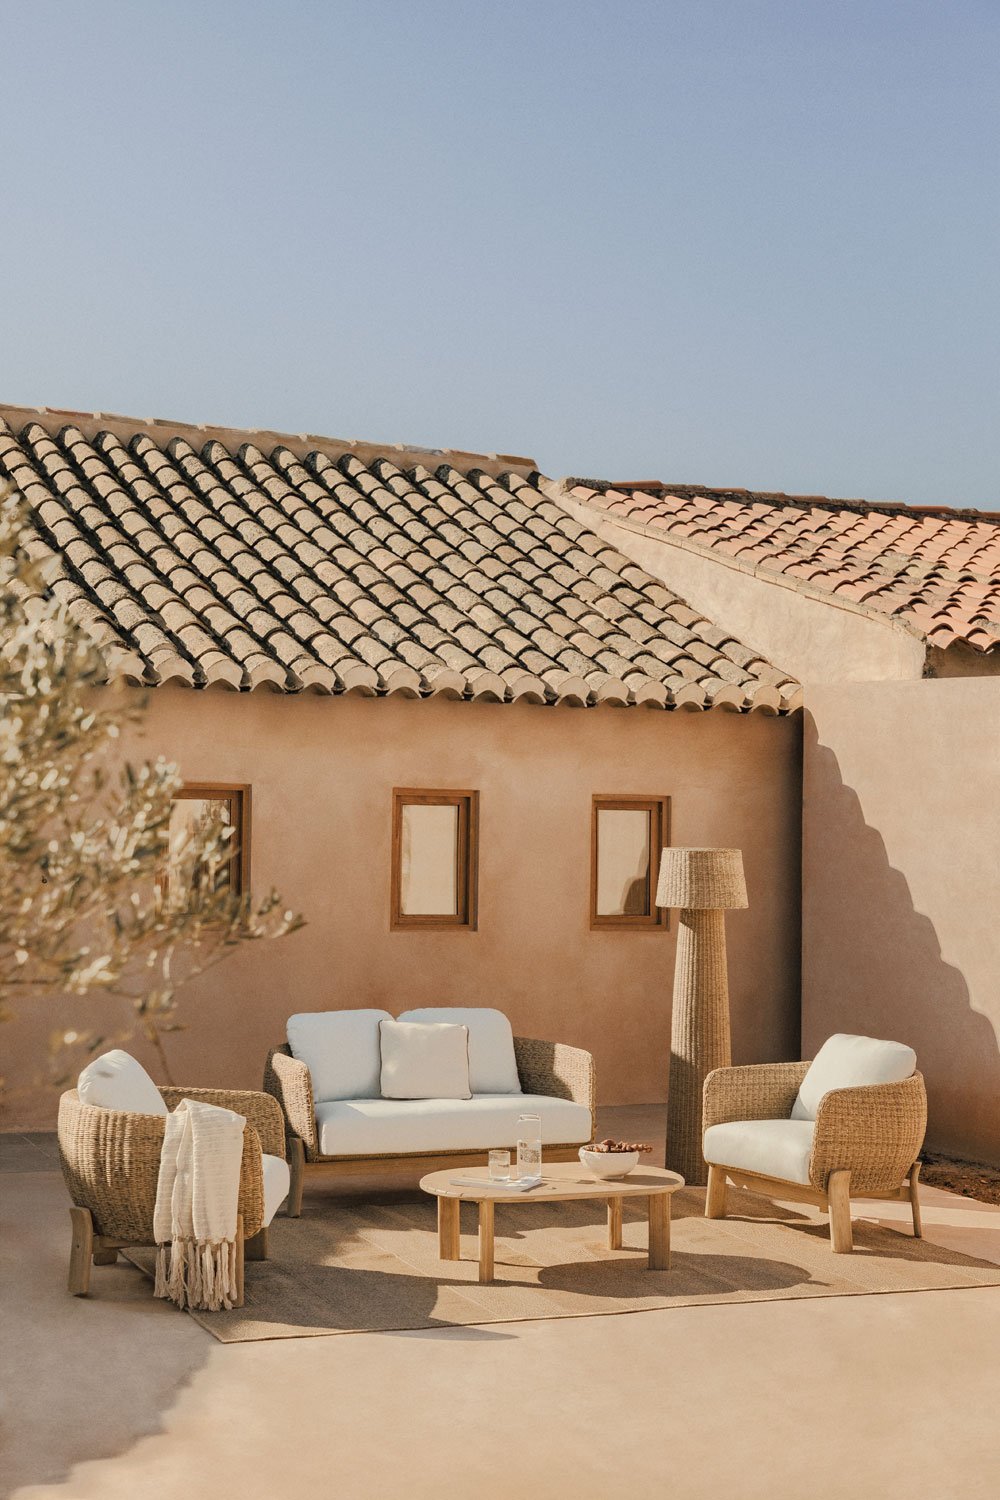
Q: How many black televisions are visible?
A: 0